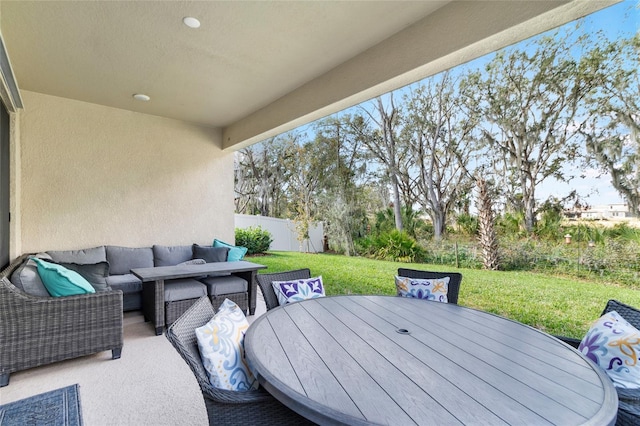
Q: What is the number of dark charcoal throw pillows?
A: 2